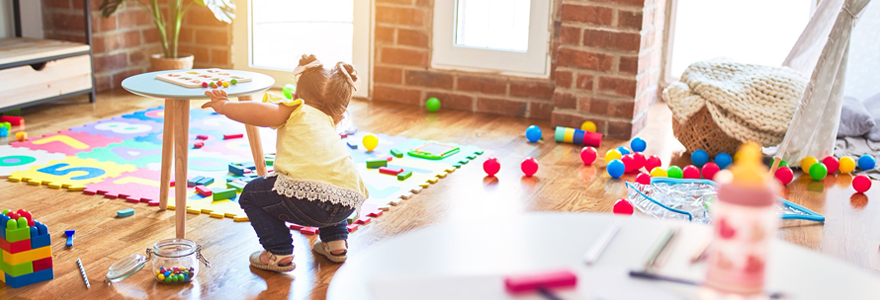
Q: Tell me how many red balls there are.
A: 13